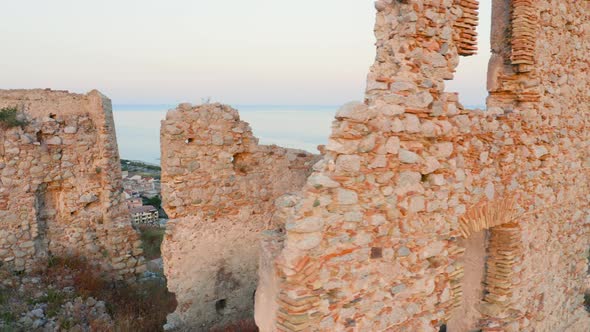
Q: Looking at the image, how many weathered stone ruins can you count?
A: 3